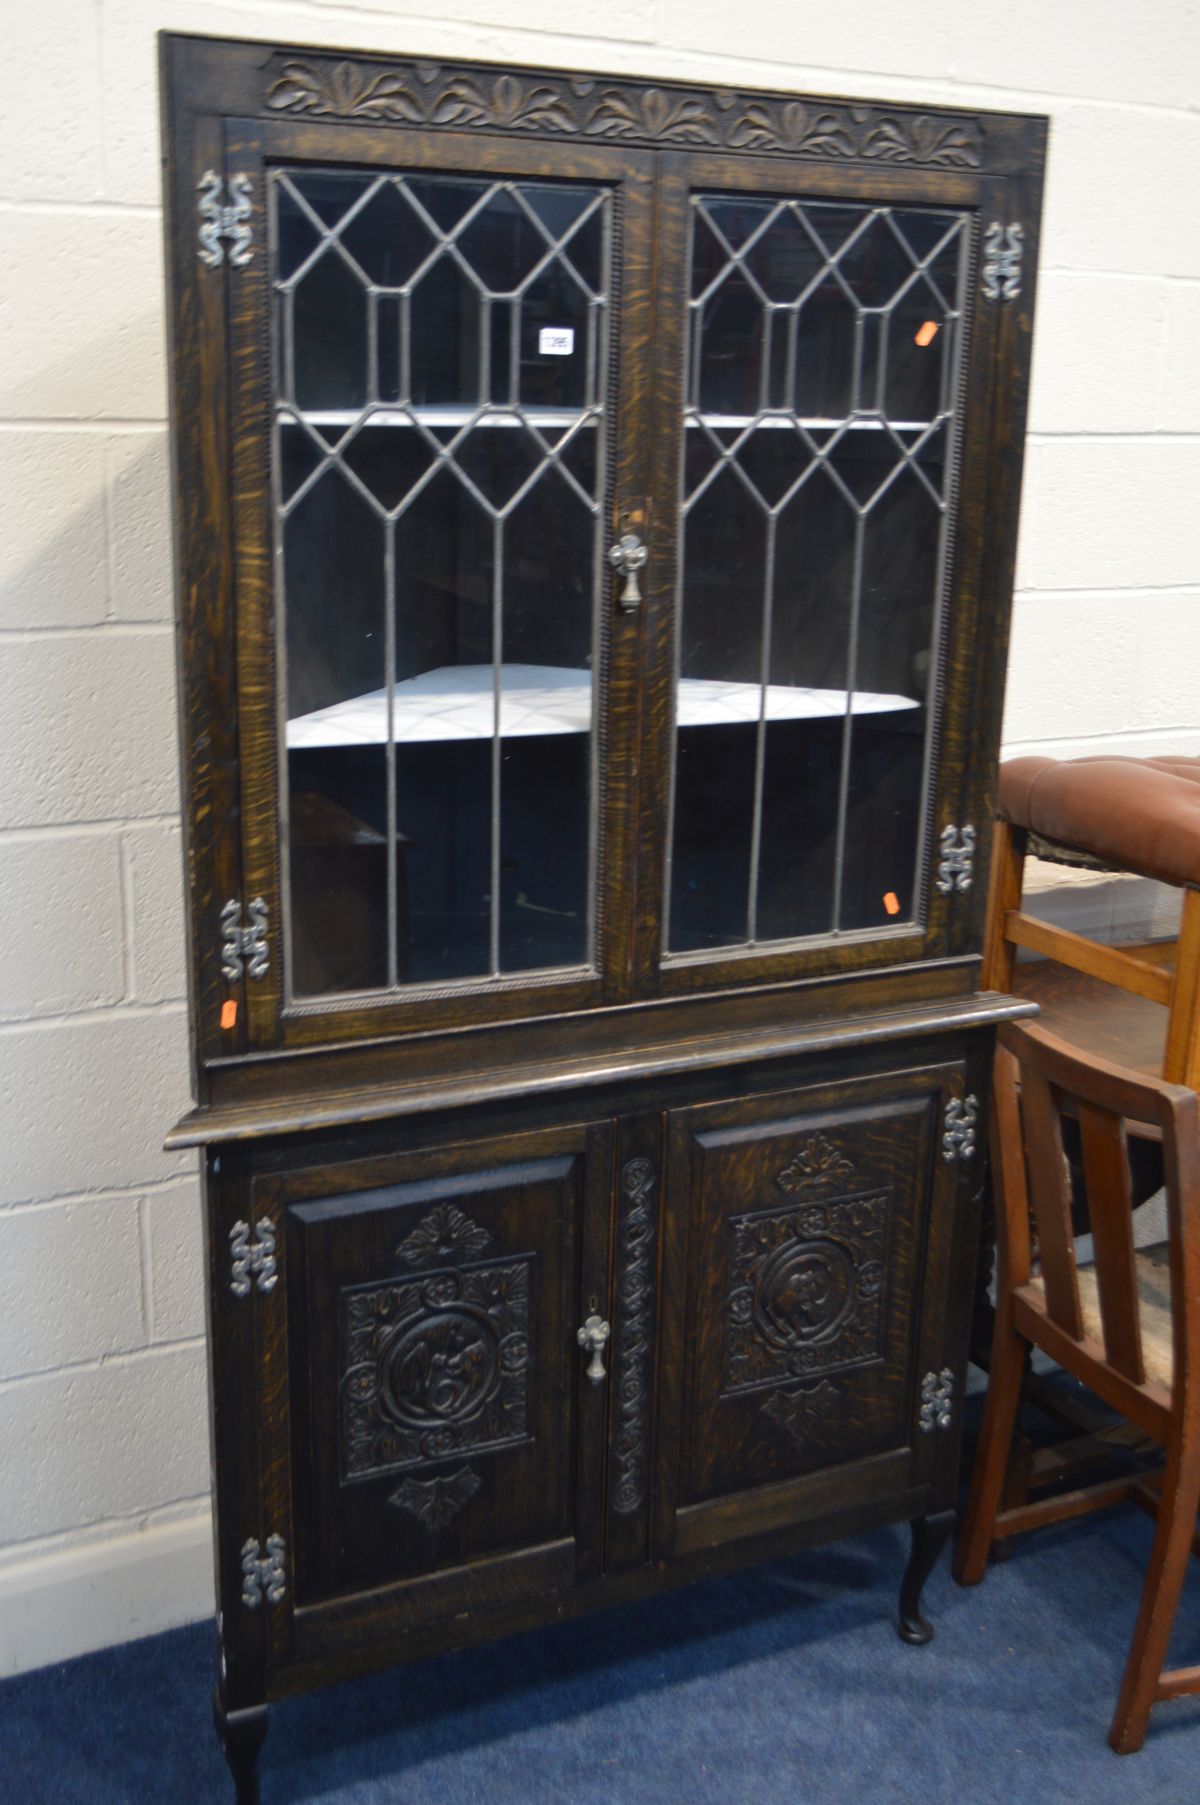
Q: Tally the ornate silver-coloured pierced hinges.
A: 8